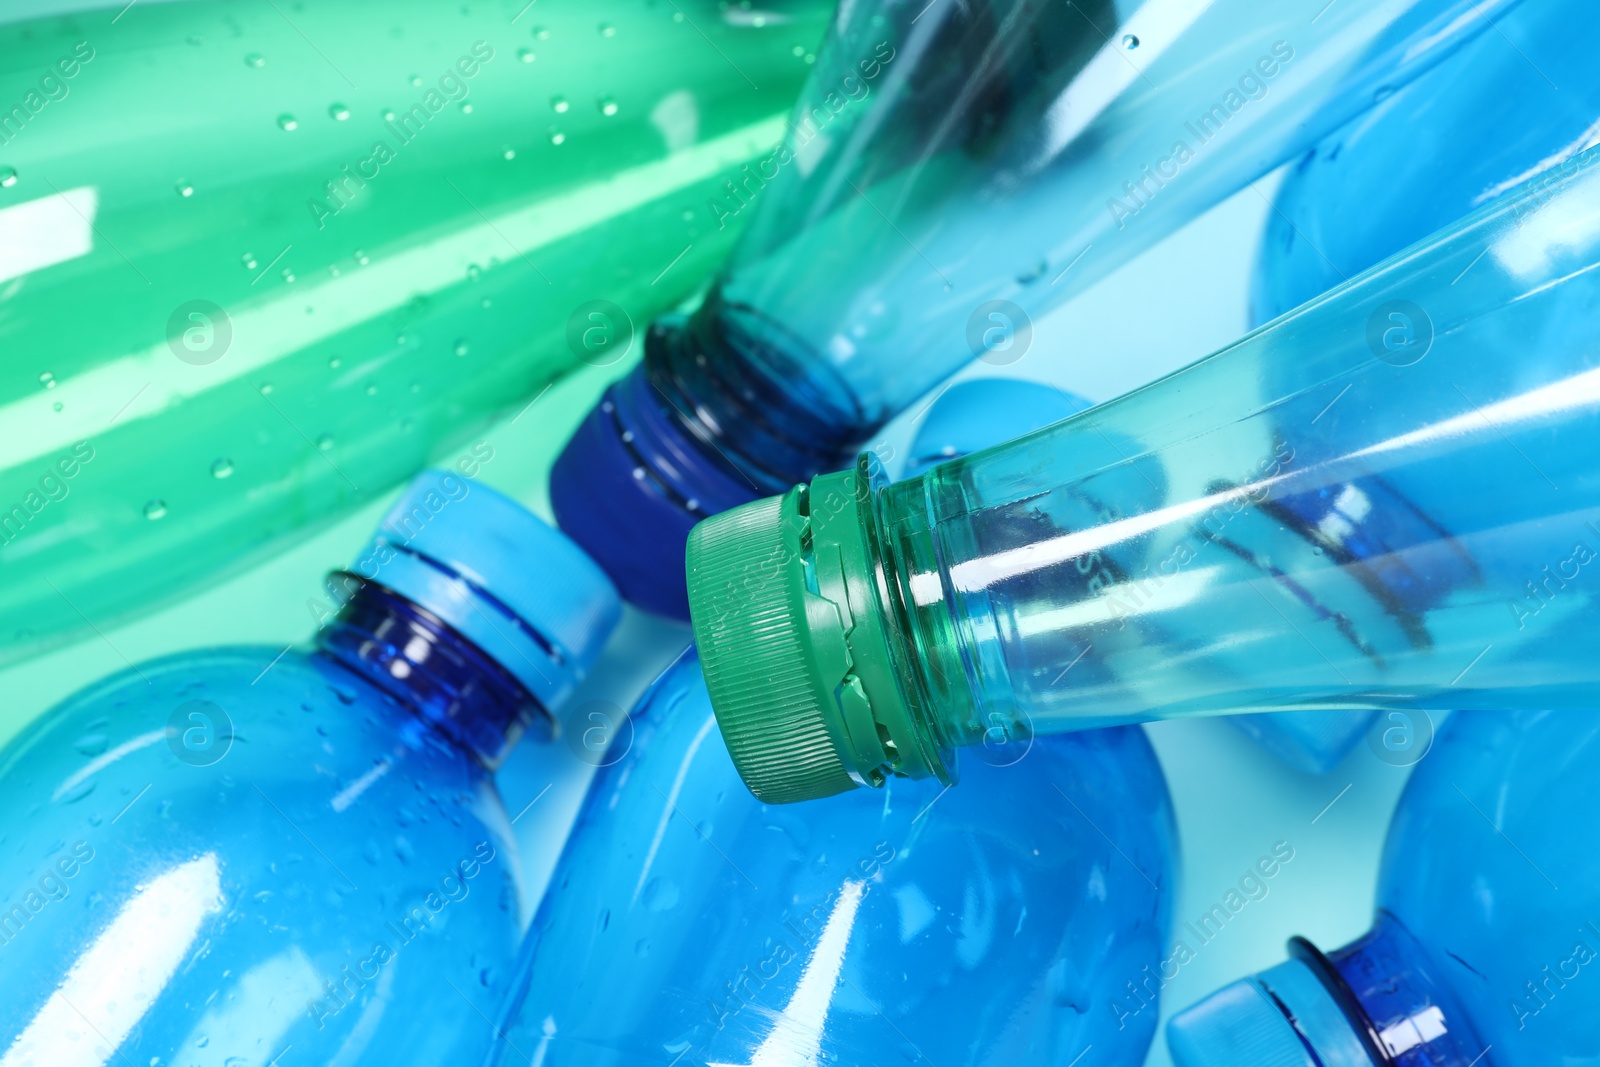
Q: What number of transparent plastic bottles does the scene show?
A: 7